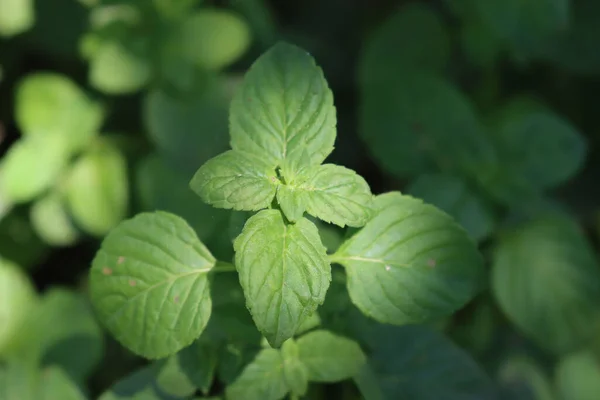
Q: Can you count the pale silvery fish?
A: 0